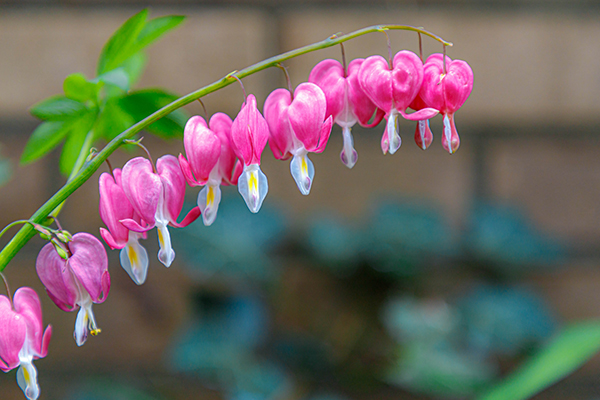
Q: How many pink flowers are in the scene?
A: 11